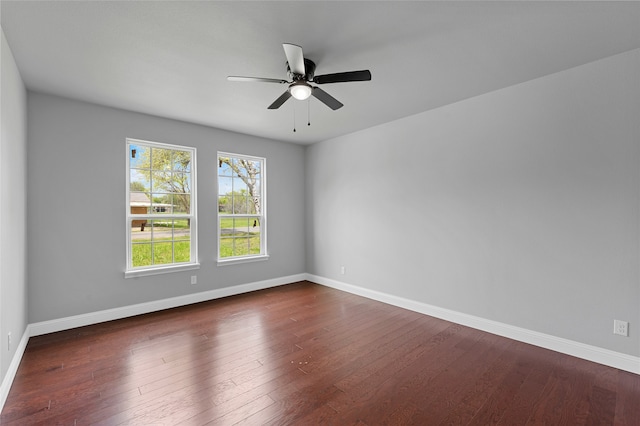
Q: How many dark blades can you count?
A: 3